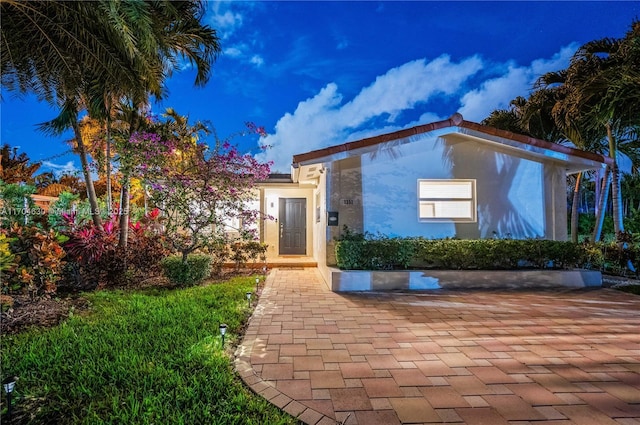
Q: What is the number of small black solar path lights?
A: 5